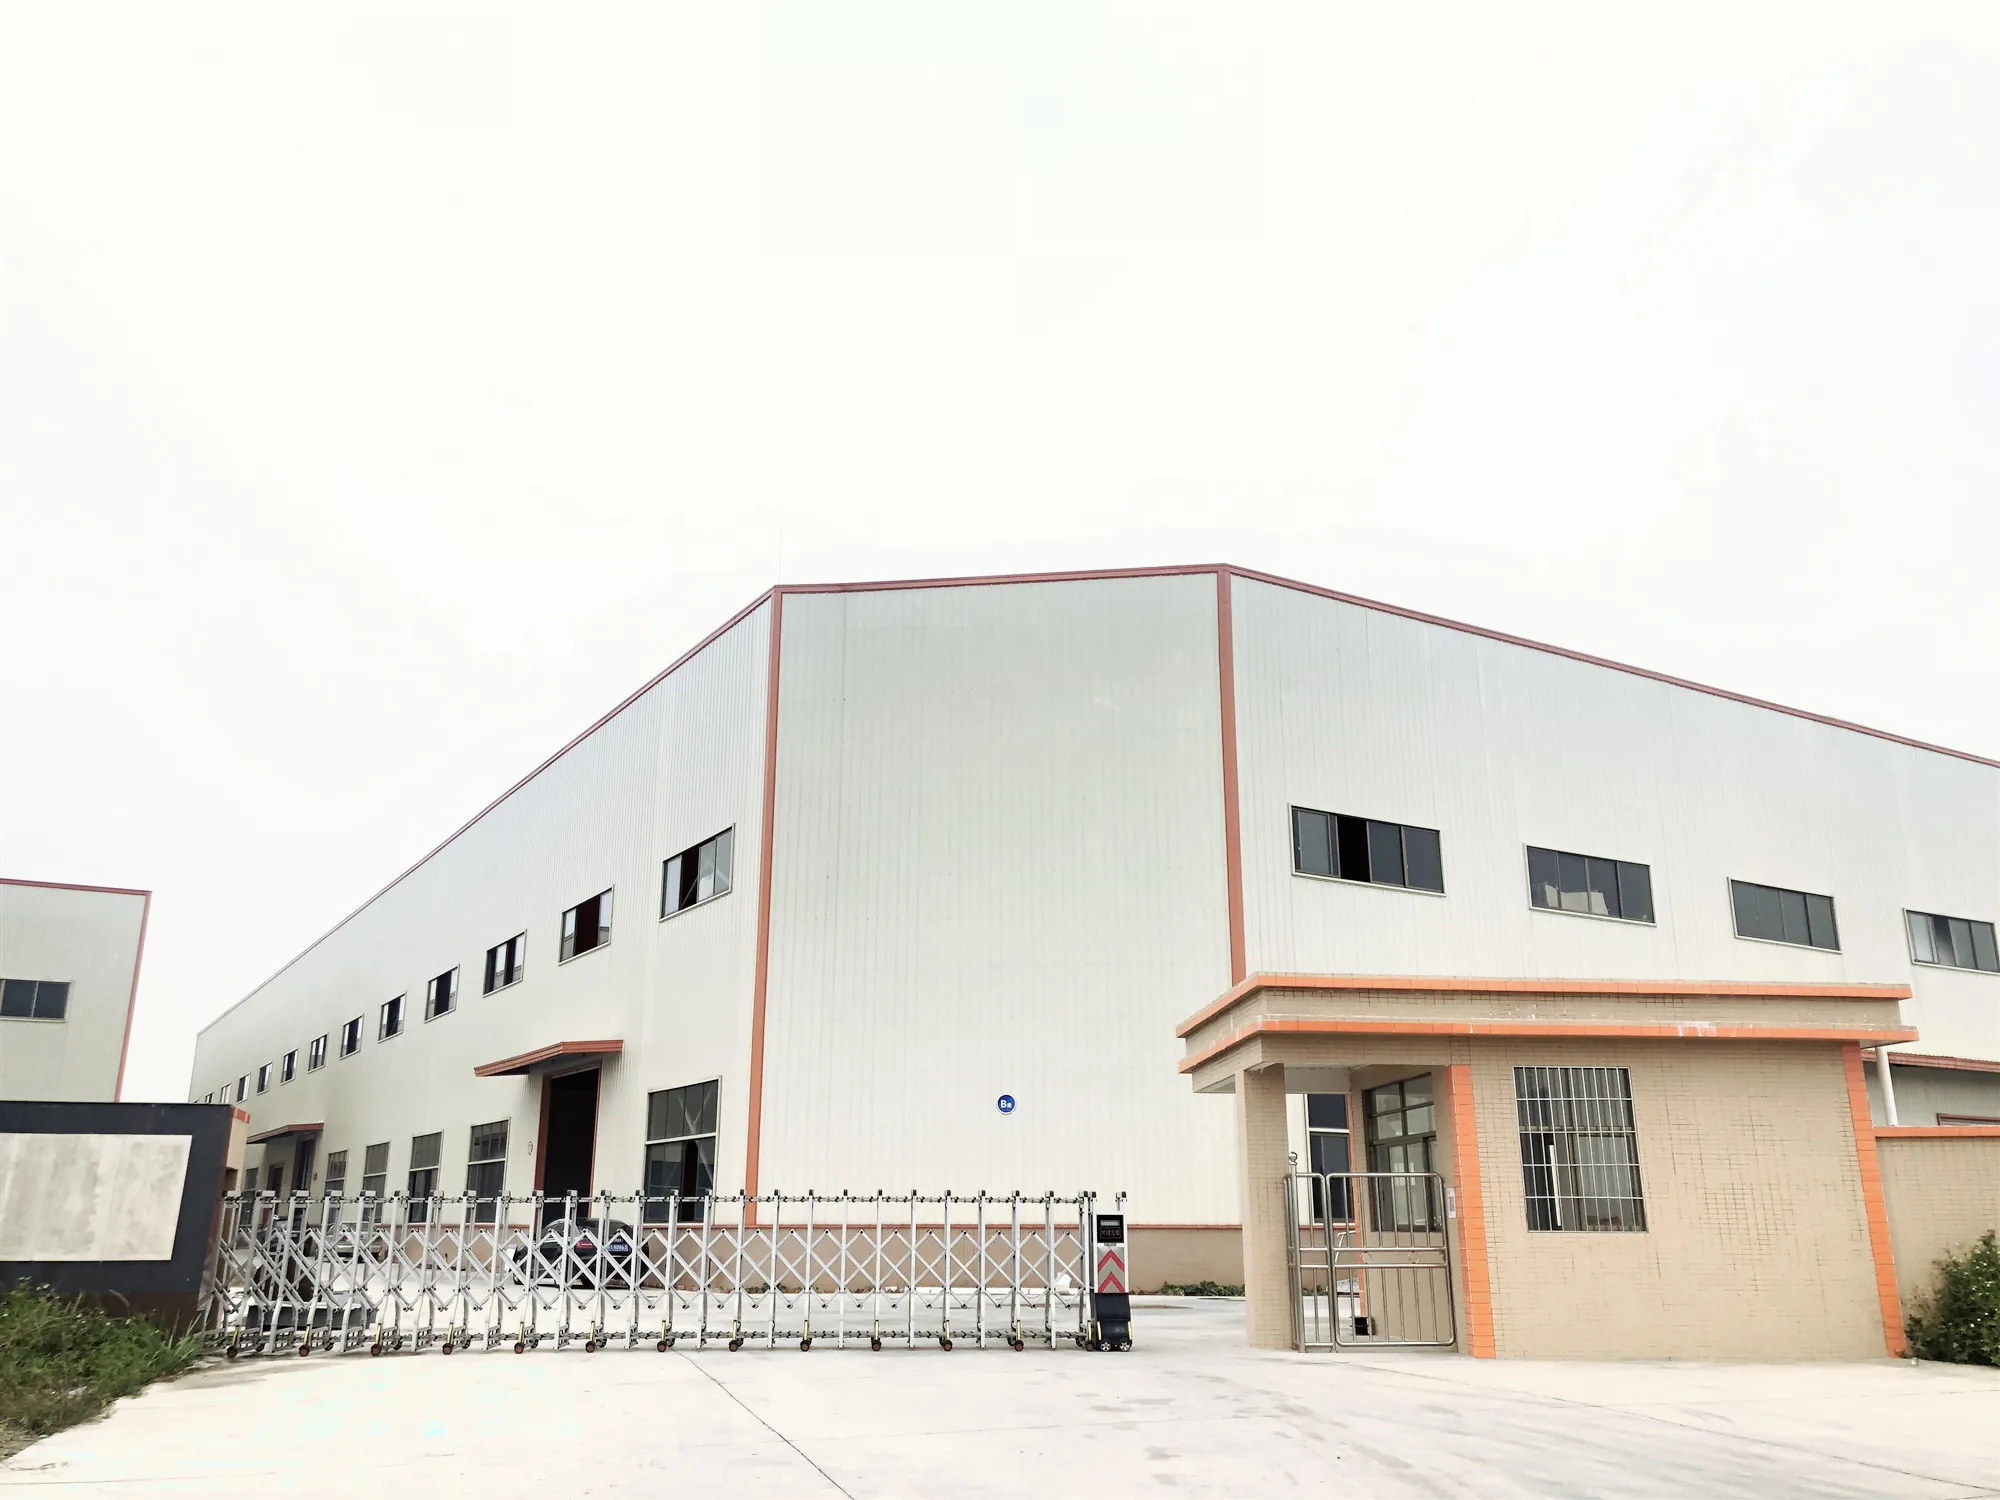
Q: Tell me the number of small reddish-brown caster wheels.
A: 13